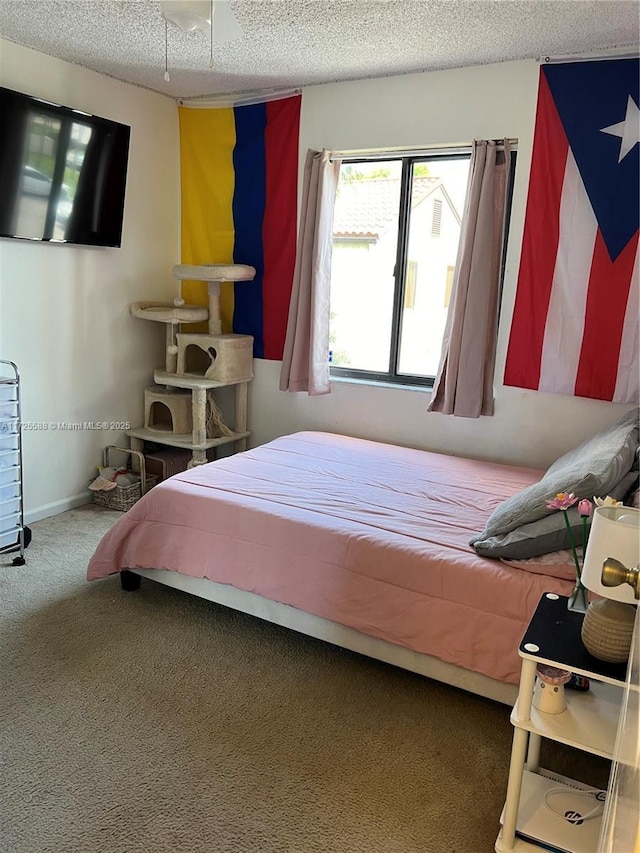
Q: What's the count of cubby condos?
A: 2